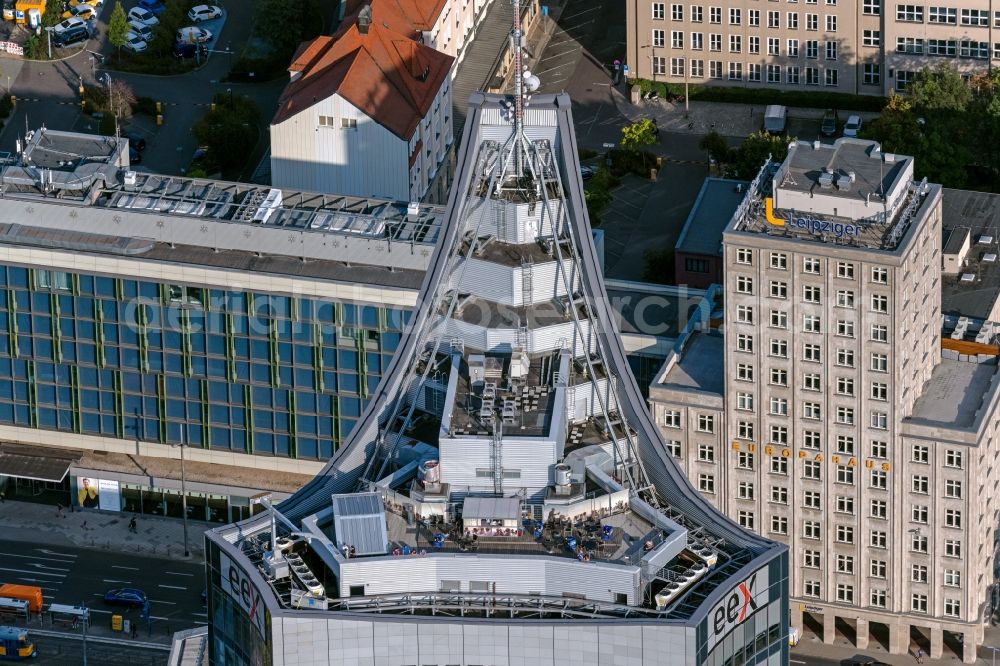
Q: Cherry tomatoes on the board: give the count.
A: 0